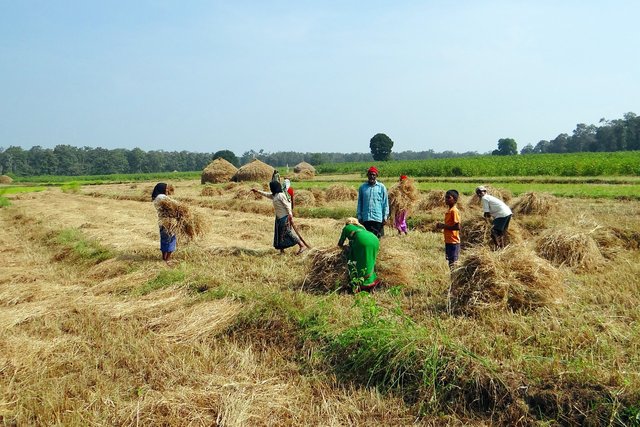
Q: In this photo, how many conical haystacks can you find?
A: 3